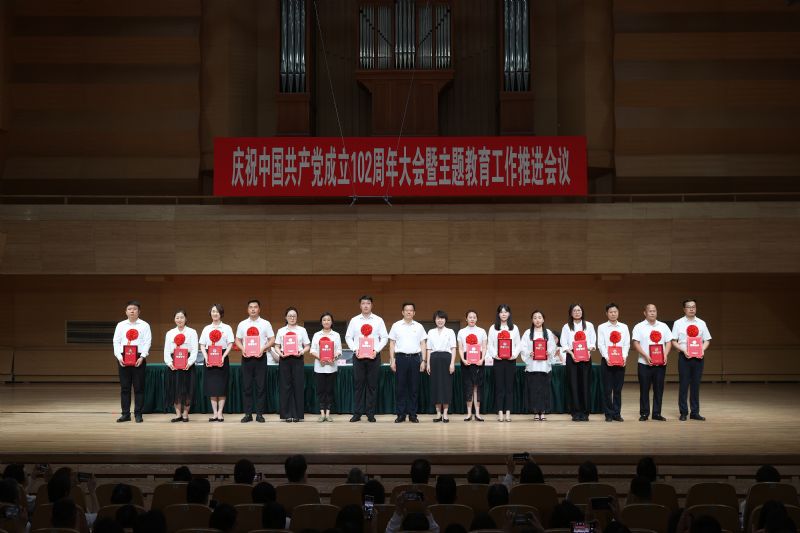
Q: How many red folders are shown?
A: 14